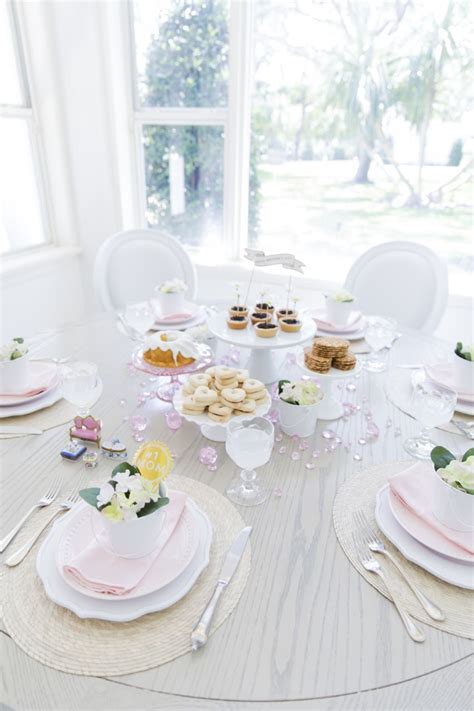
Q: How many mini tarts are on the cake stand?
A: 7